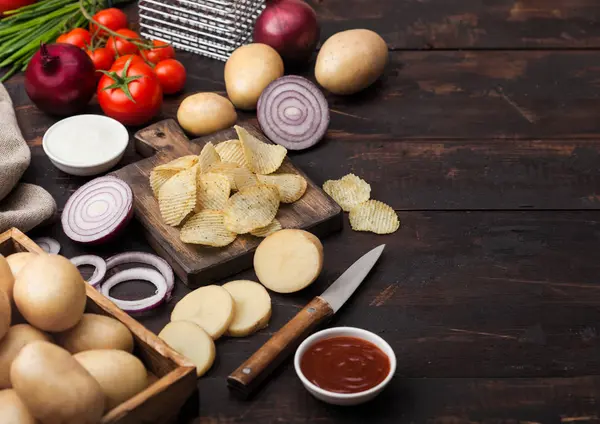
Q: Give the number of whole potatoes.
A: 12